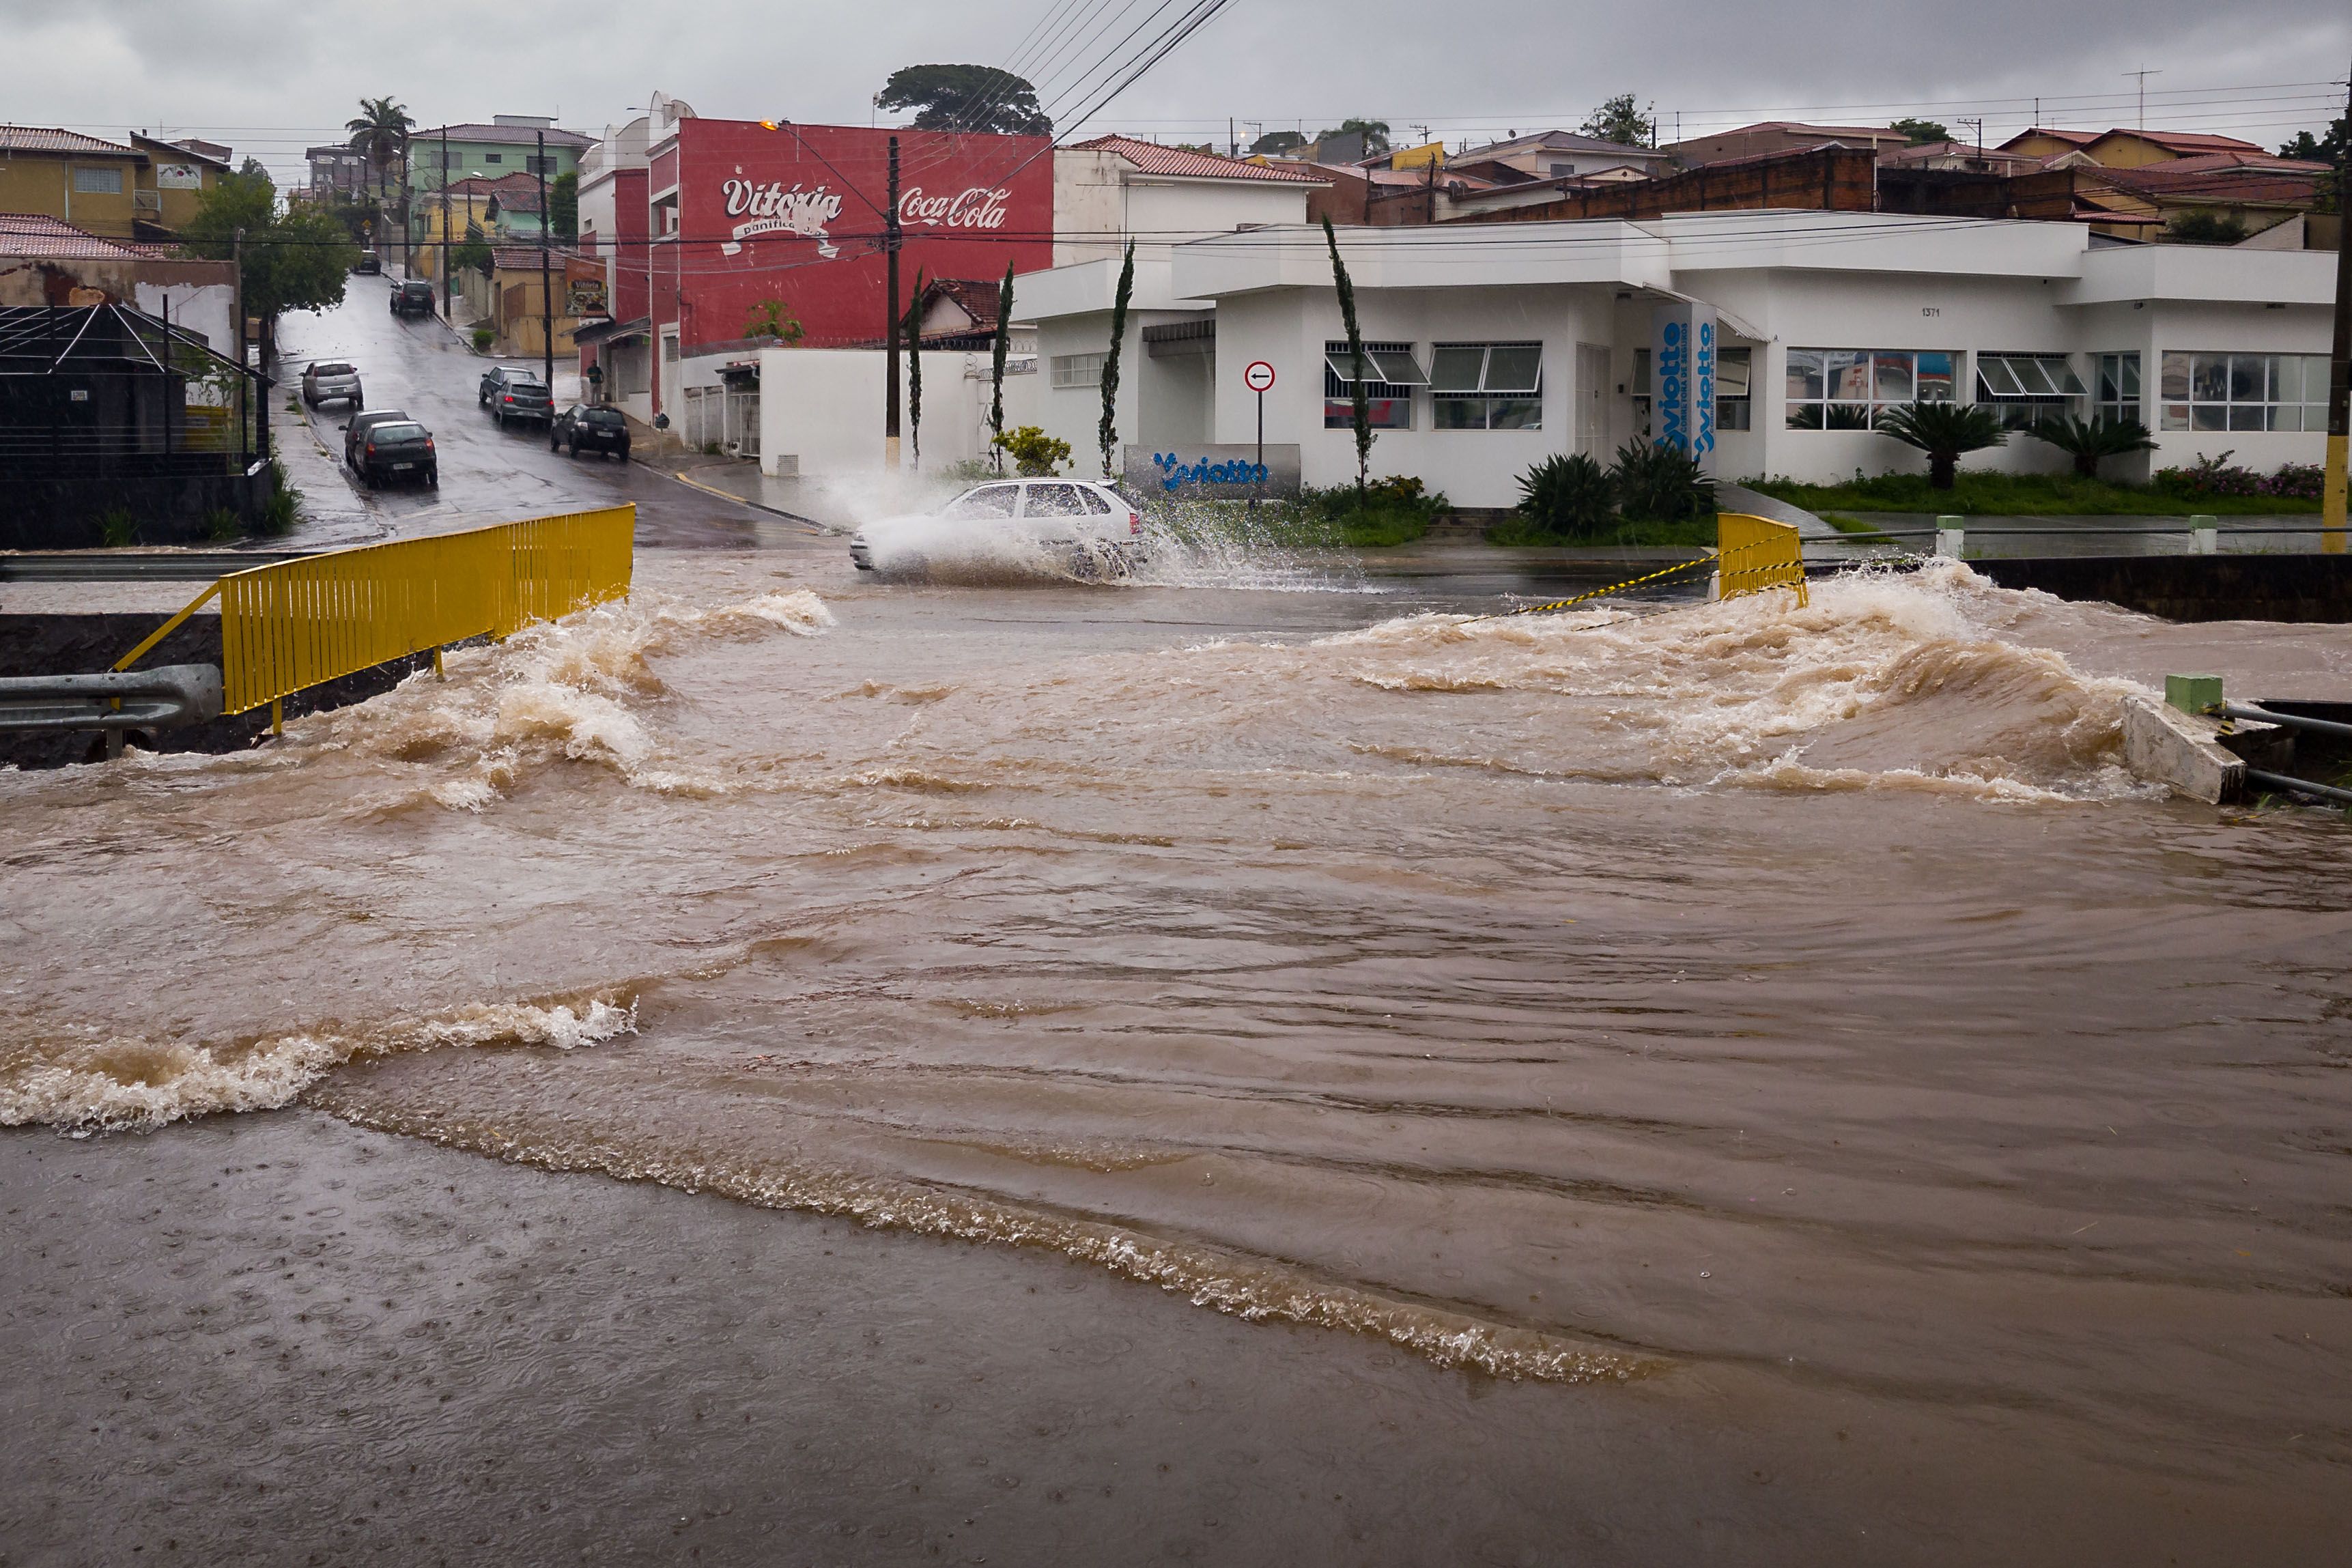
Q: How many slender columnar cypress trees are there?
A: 4